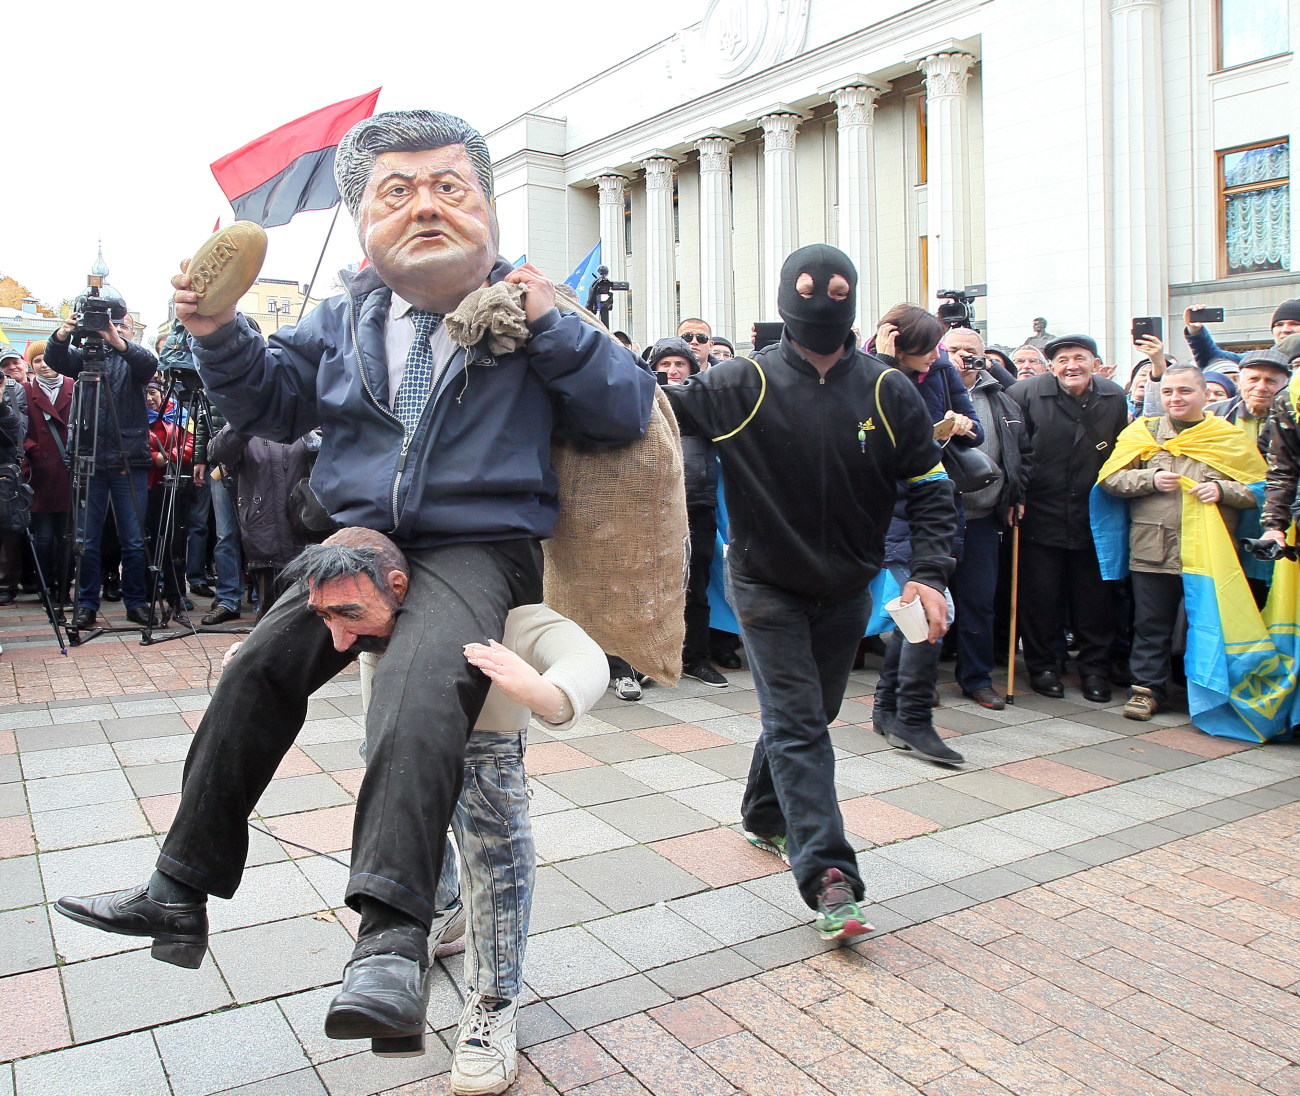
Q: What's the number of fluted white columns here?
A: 7